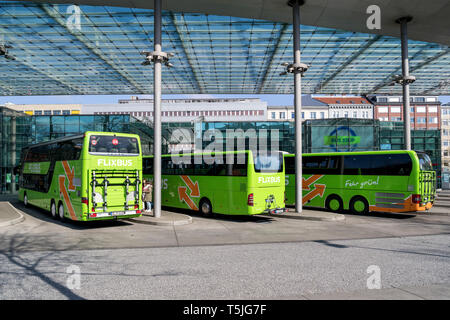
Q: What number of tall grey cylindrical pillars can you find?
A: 3